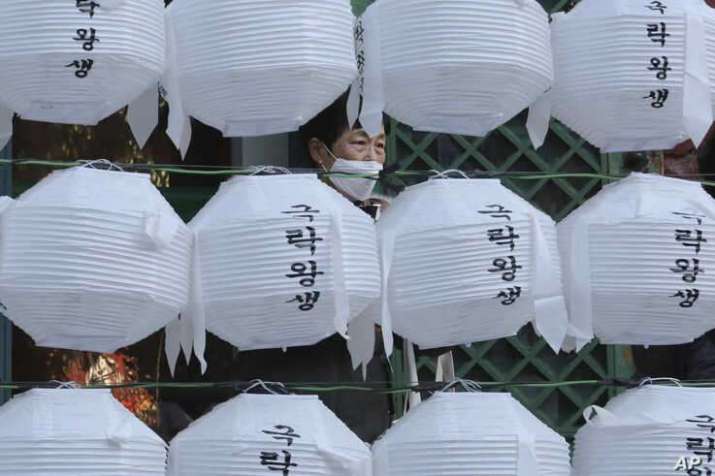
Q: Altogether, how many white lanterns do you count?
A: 12